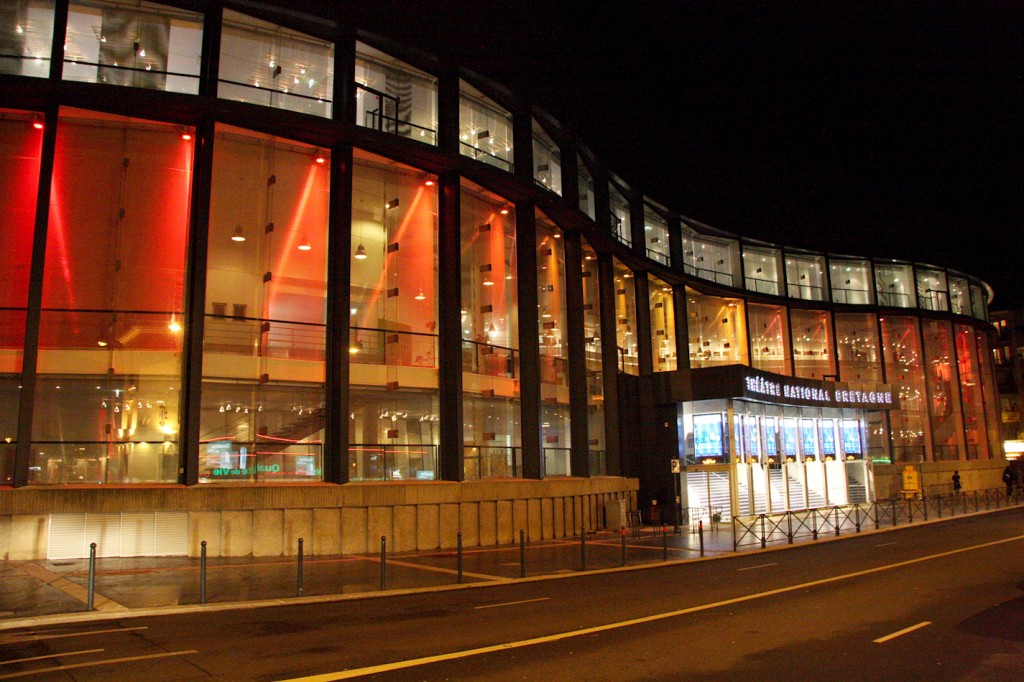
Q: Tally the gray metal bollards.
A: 10